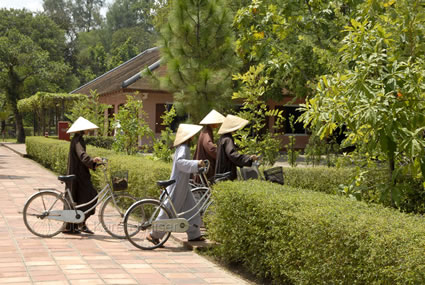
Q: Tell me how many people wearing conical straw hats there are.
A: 4